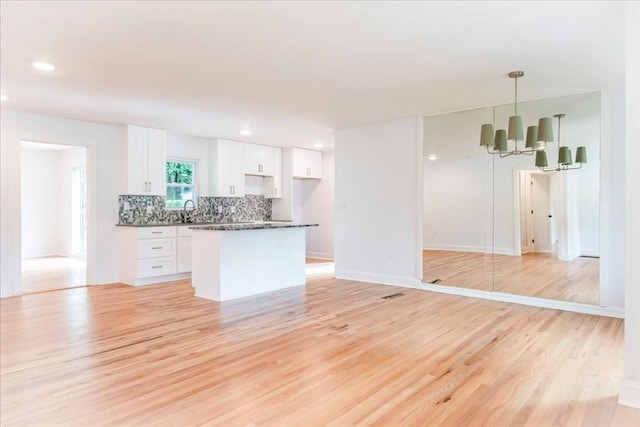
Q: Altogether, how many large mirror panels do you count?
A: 2